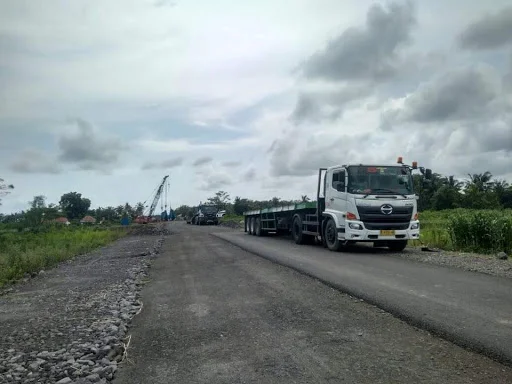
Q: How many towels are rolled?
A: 0